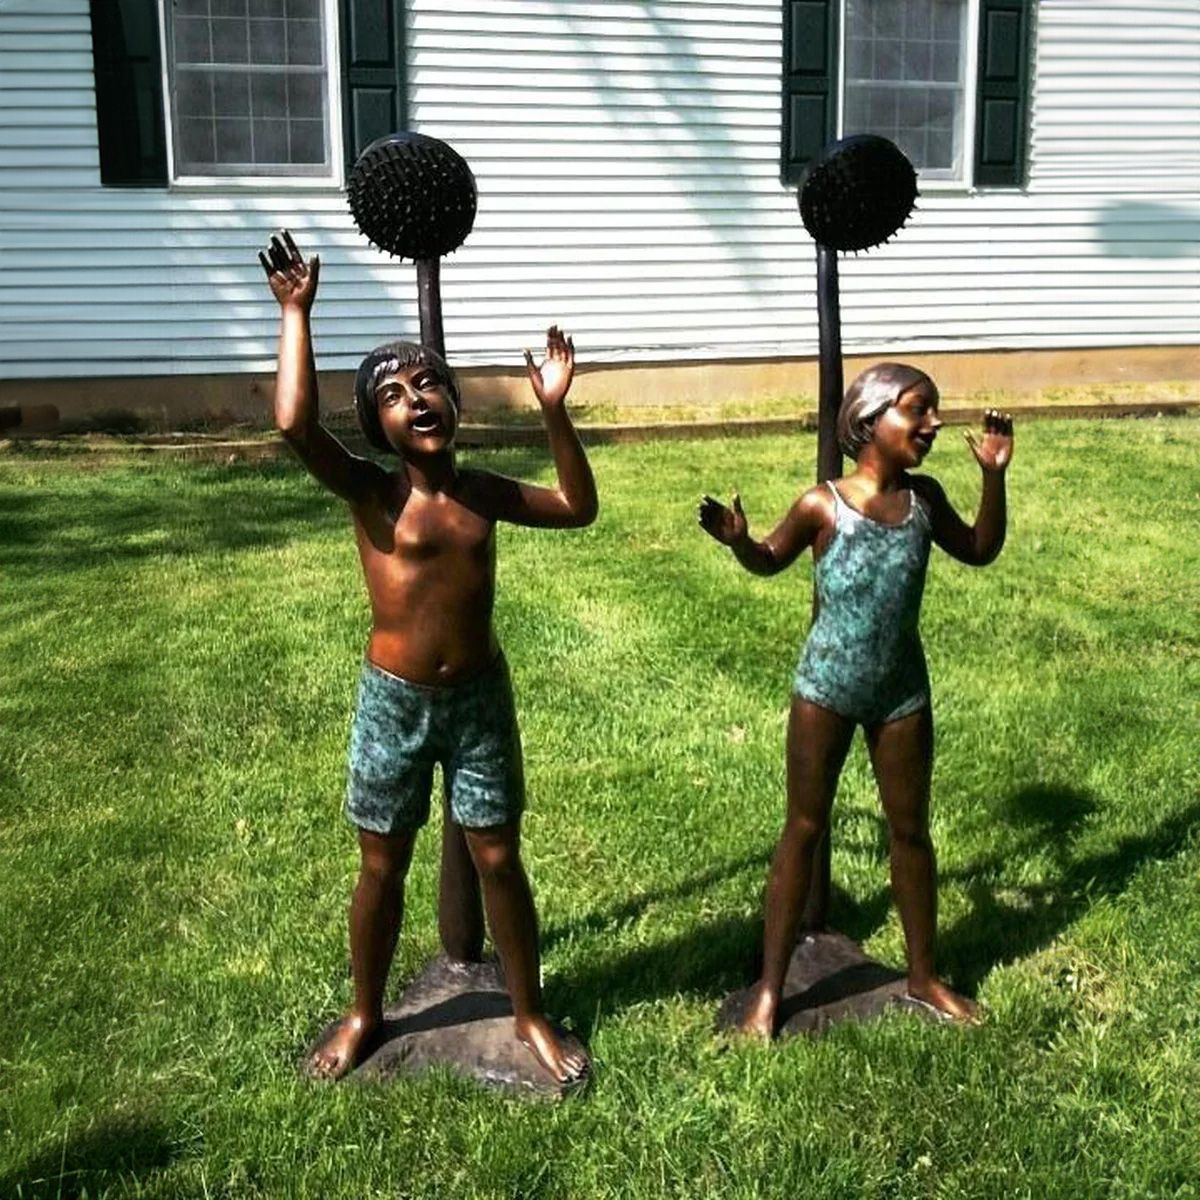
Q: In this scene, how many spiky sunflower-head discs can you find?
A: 2